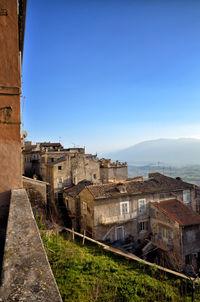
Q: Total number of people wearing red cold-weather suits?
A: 0